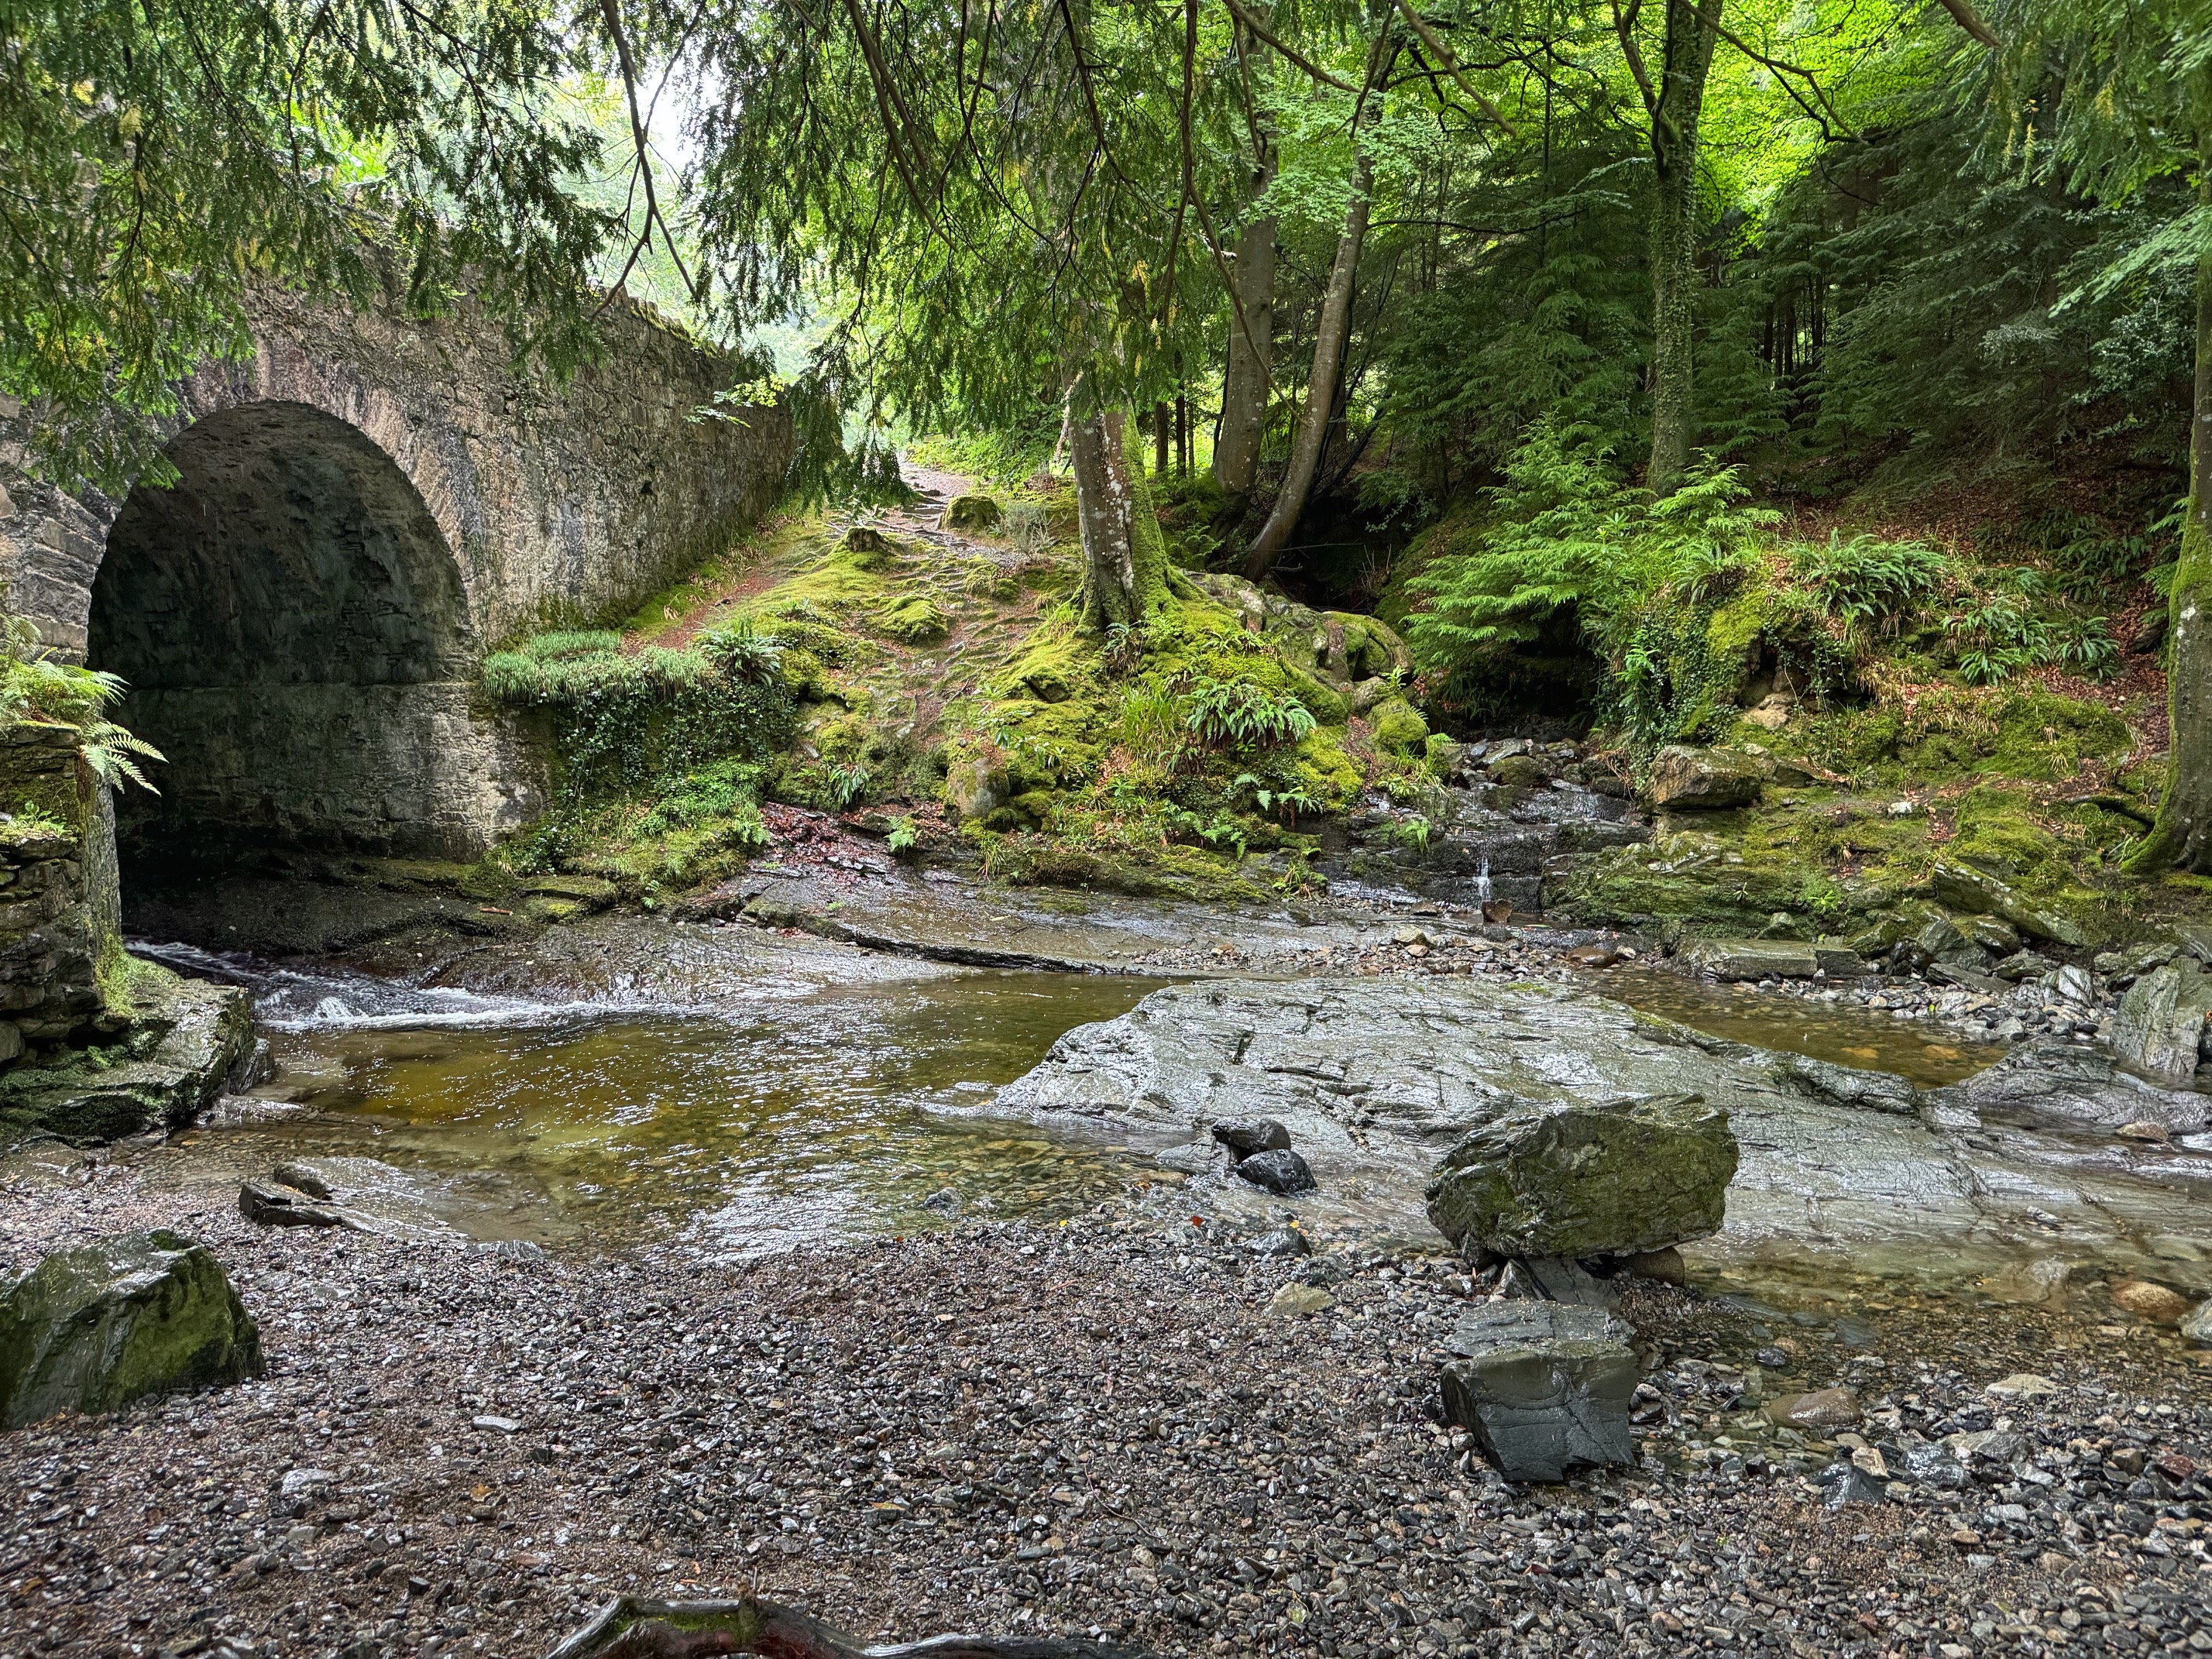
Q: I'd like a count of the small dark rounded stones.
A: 2